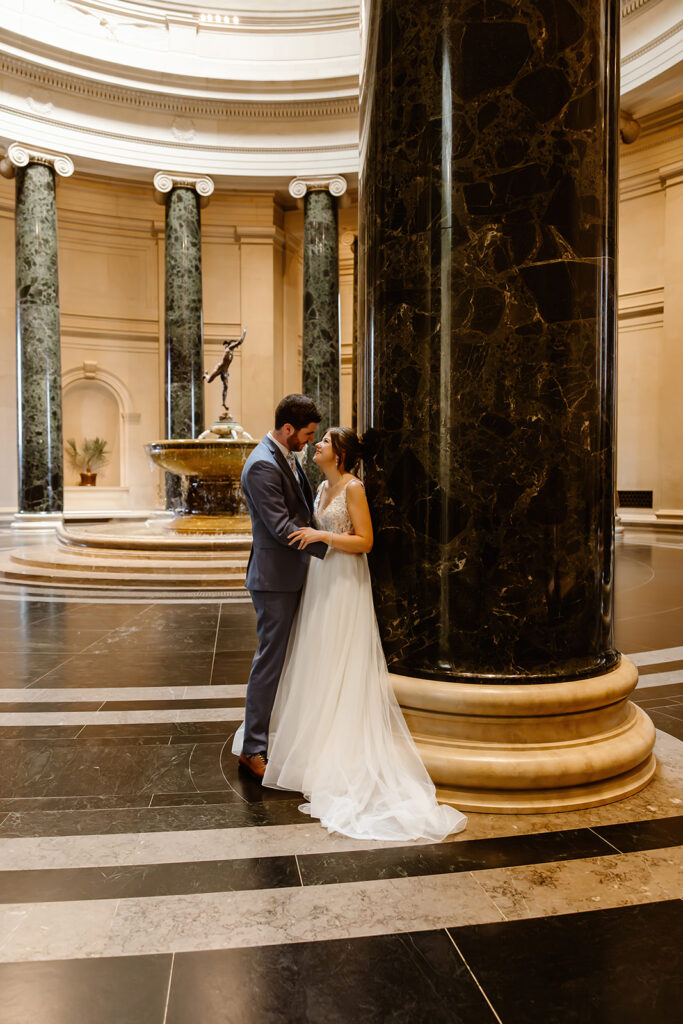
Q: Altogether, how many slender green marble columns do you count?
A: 3